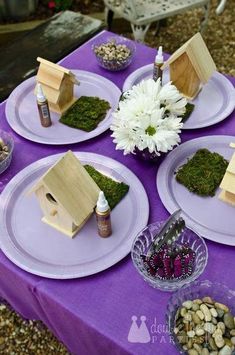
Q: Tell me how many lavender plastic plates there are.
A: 4